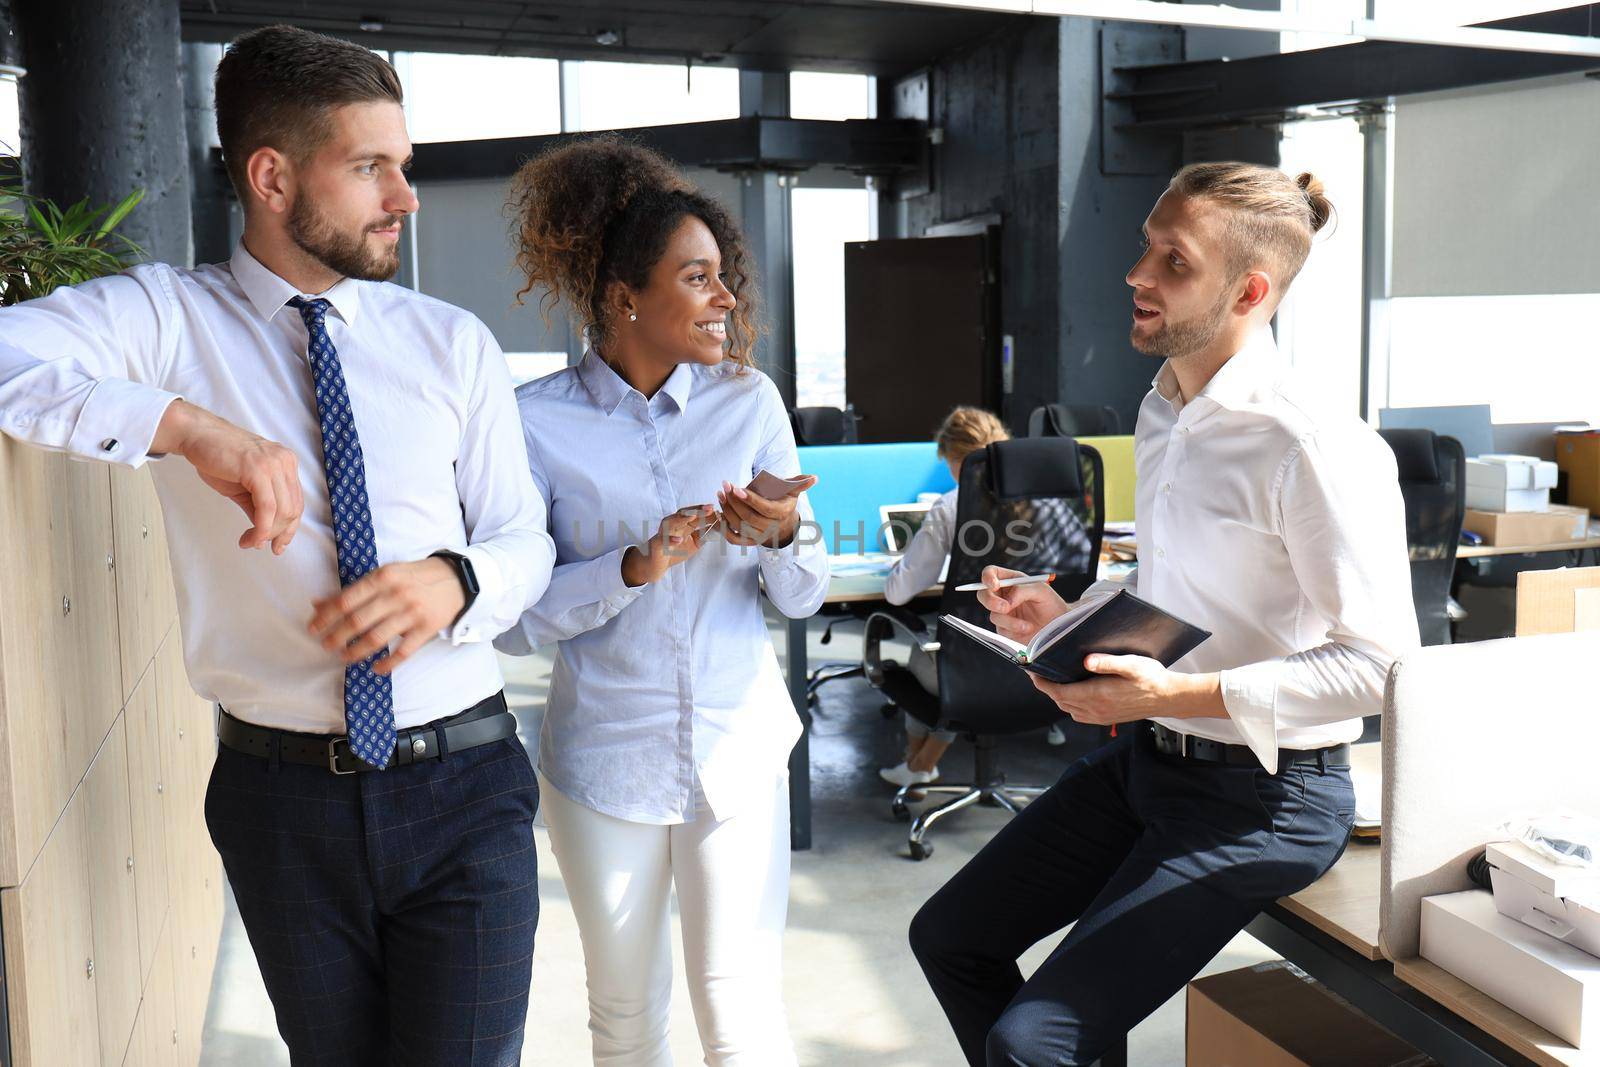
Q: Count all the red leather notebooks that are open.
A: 0